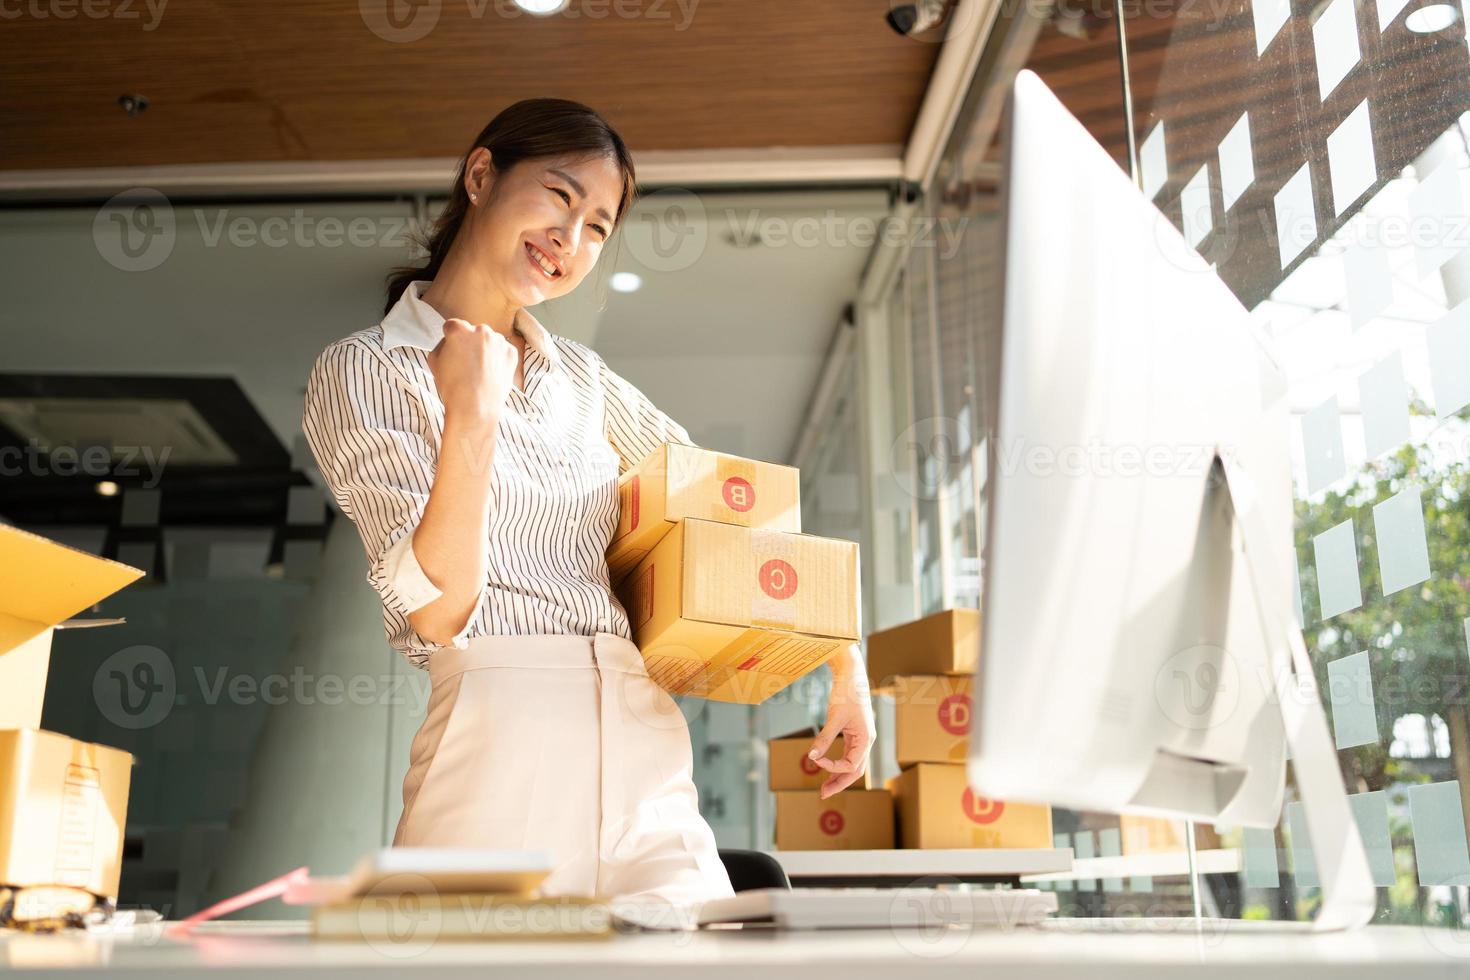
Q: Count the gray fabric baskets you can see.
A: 0